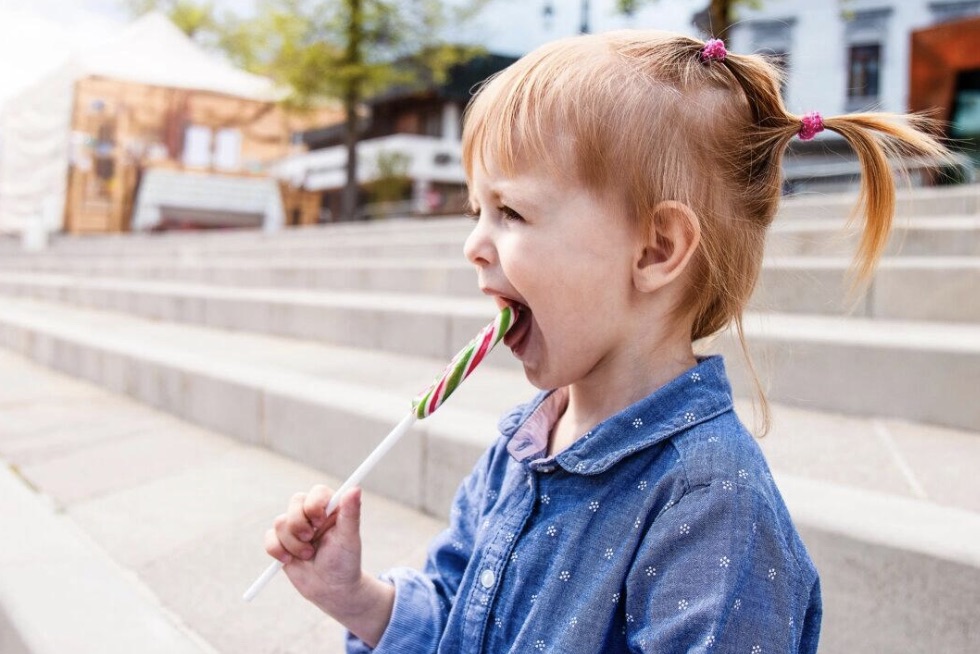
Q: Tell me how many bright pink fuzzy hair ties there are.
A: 2